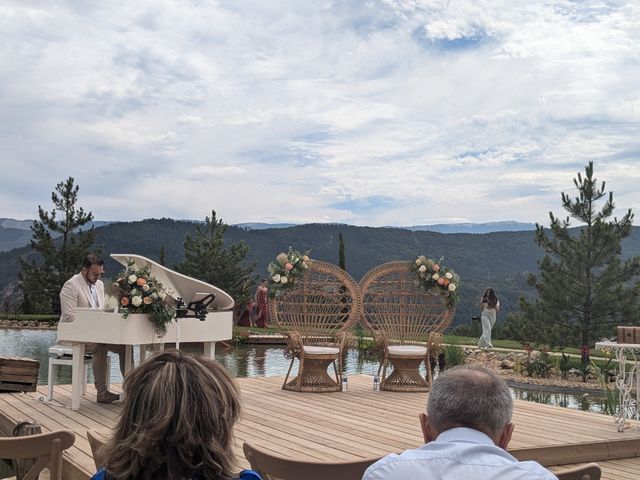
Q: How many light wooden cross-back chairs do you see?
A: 4